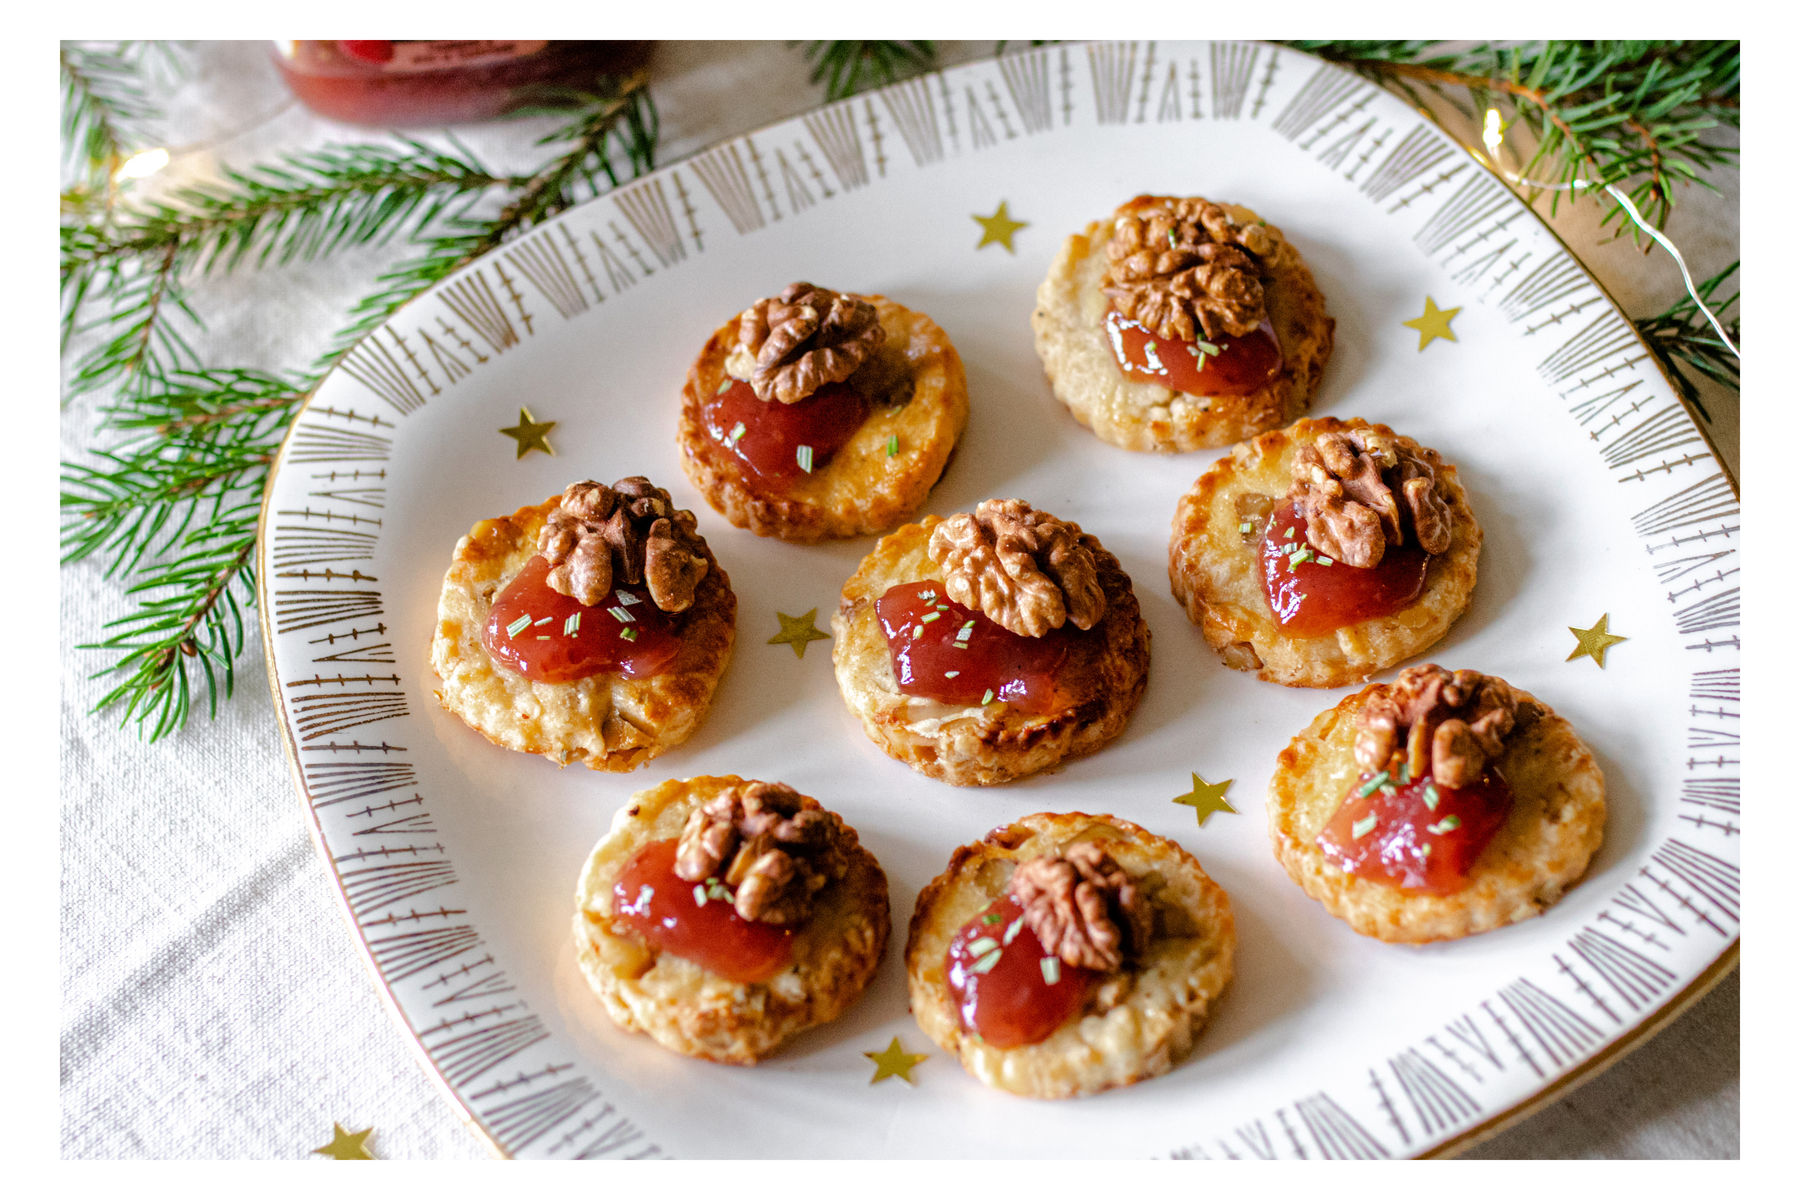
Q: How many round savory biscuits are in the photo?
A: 8